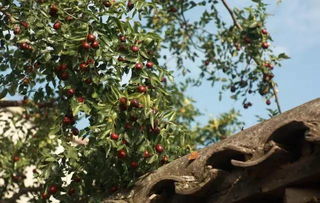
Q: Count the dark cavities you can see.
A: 3